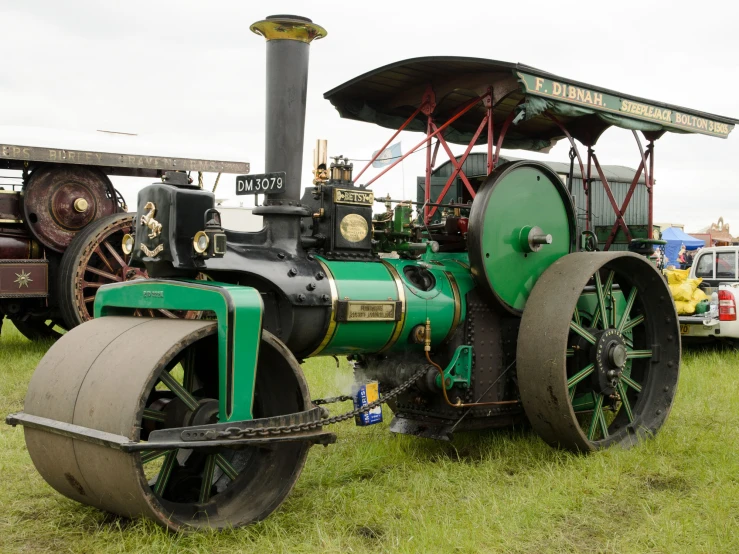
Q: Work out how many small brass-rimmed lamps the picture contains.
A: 2